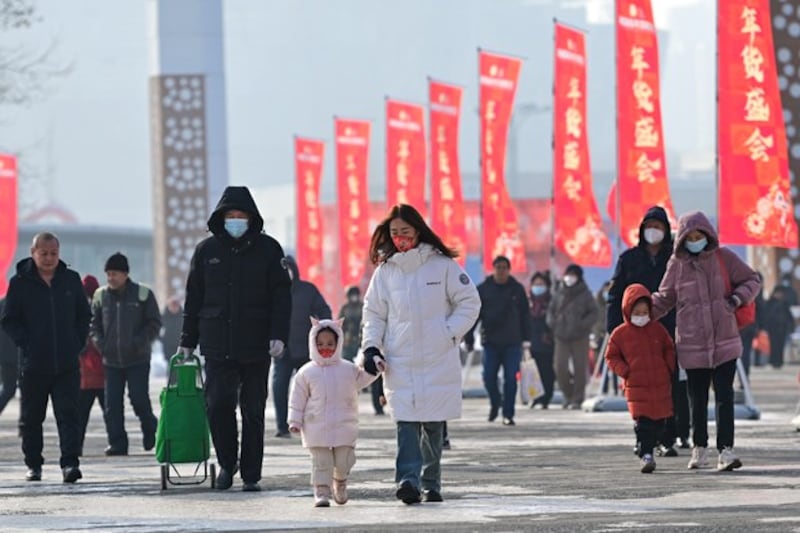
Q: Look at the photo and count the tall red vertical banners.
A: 9